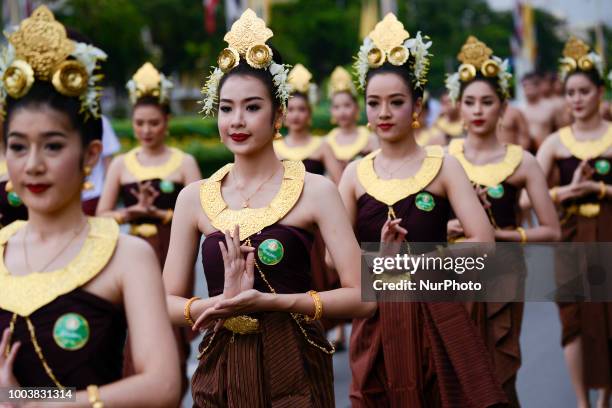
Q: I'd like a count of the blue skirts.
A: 0